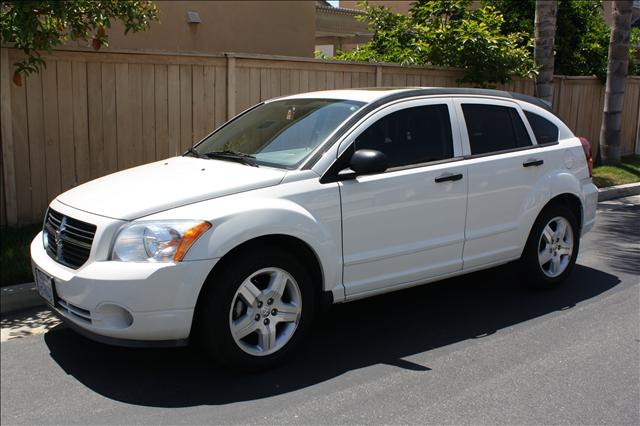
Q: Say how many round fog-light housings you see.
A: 1